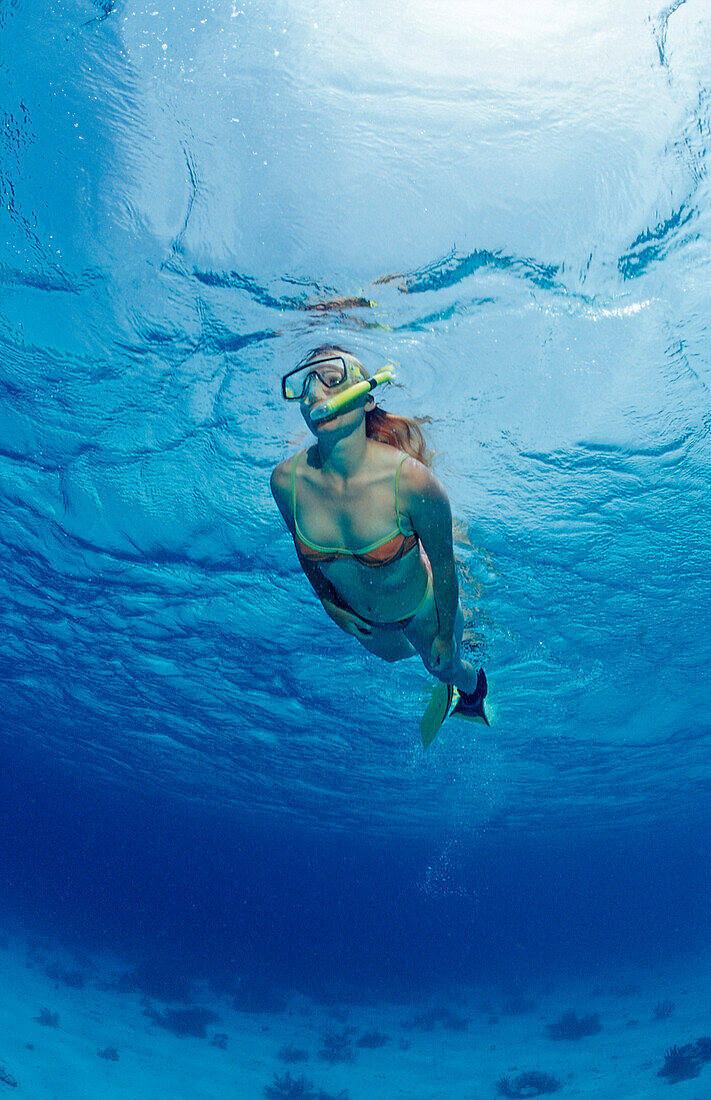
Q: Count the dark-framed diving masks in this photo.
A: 1